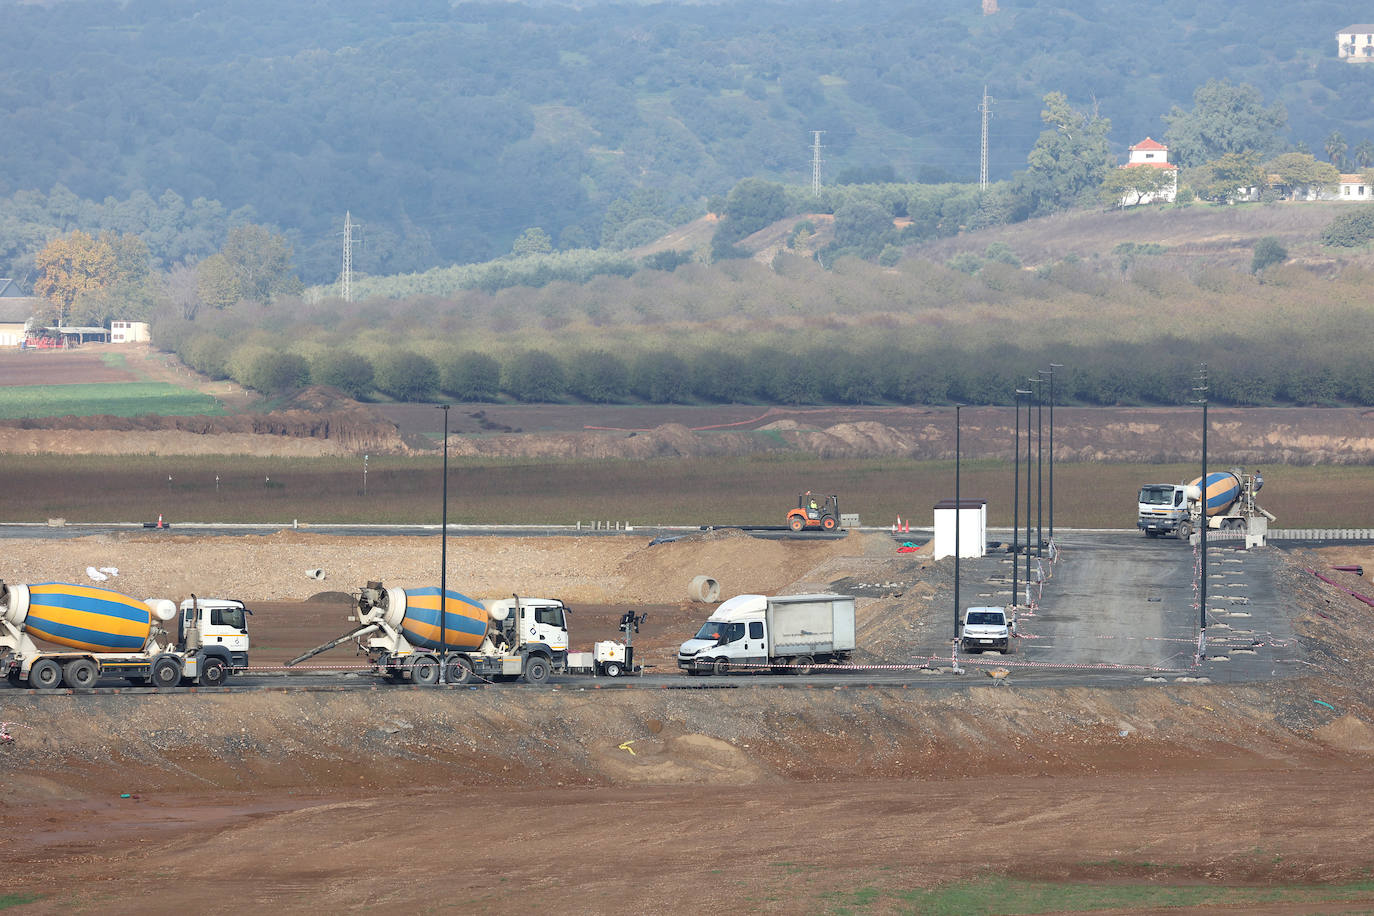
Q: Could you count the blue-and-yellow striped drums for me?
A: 3